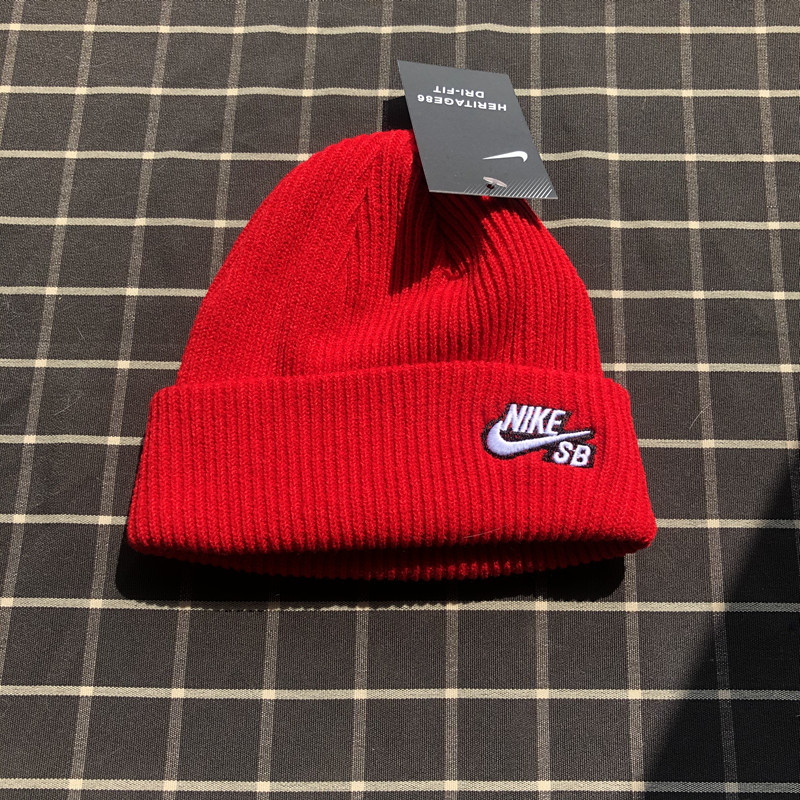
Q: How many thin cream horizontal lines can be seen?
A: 11